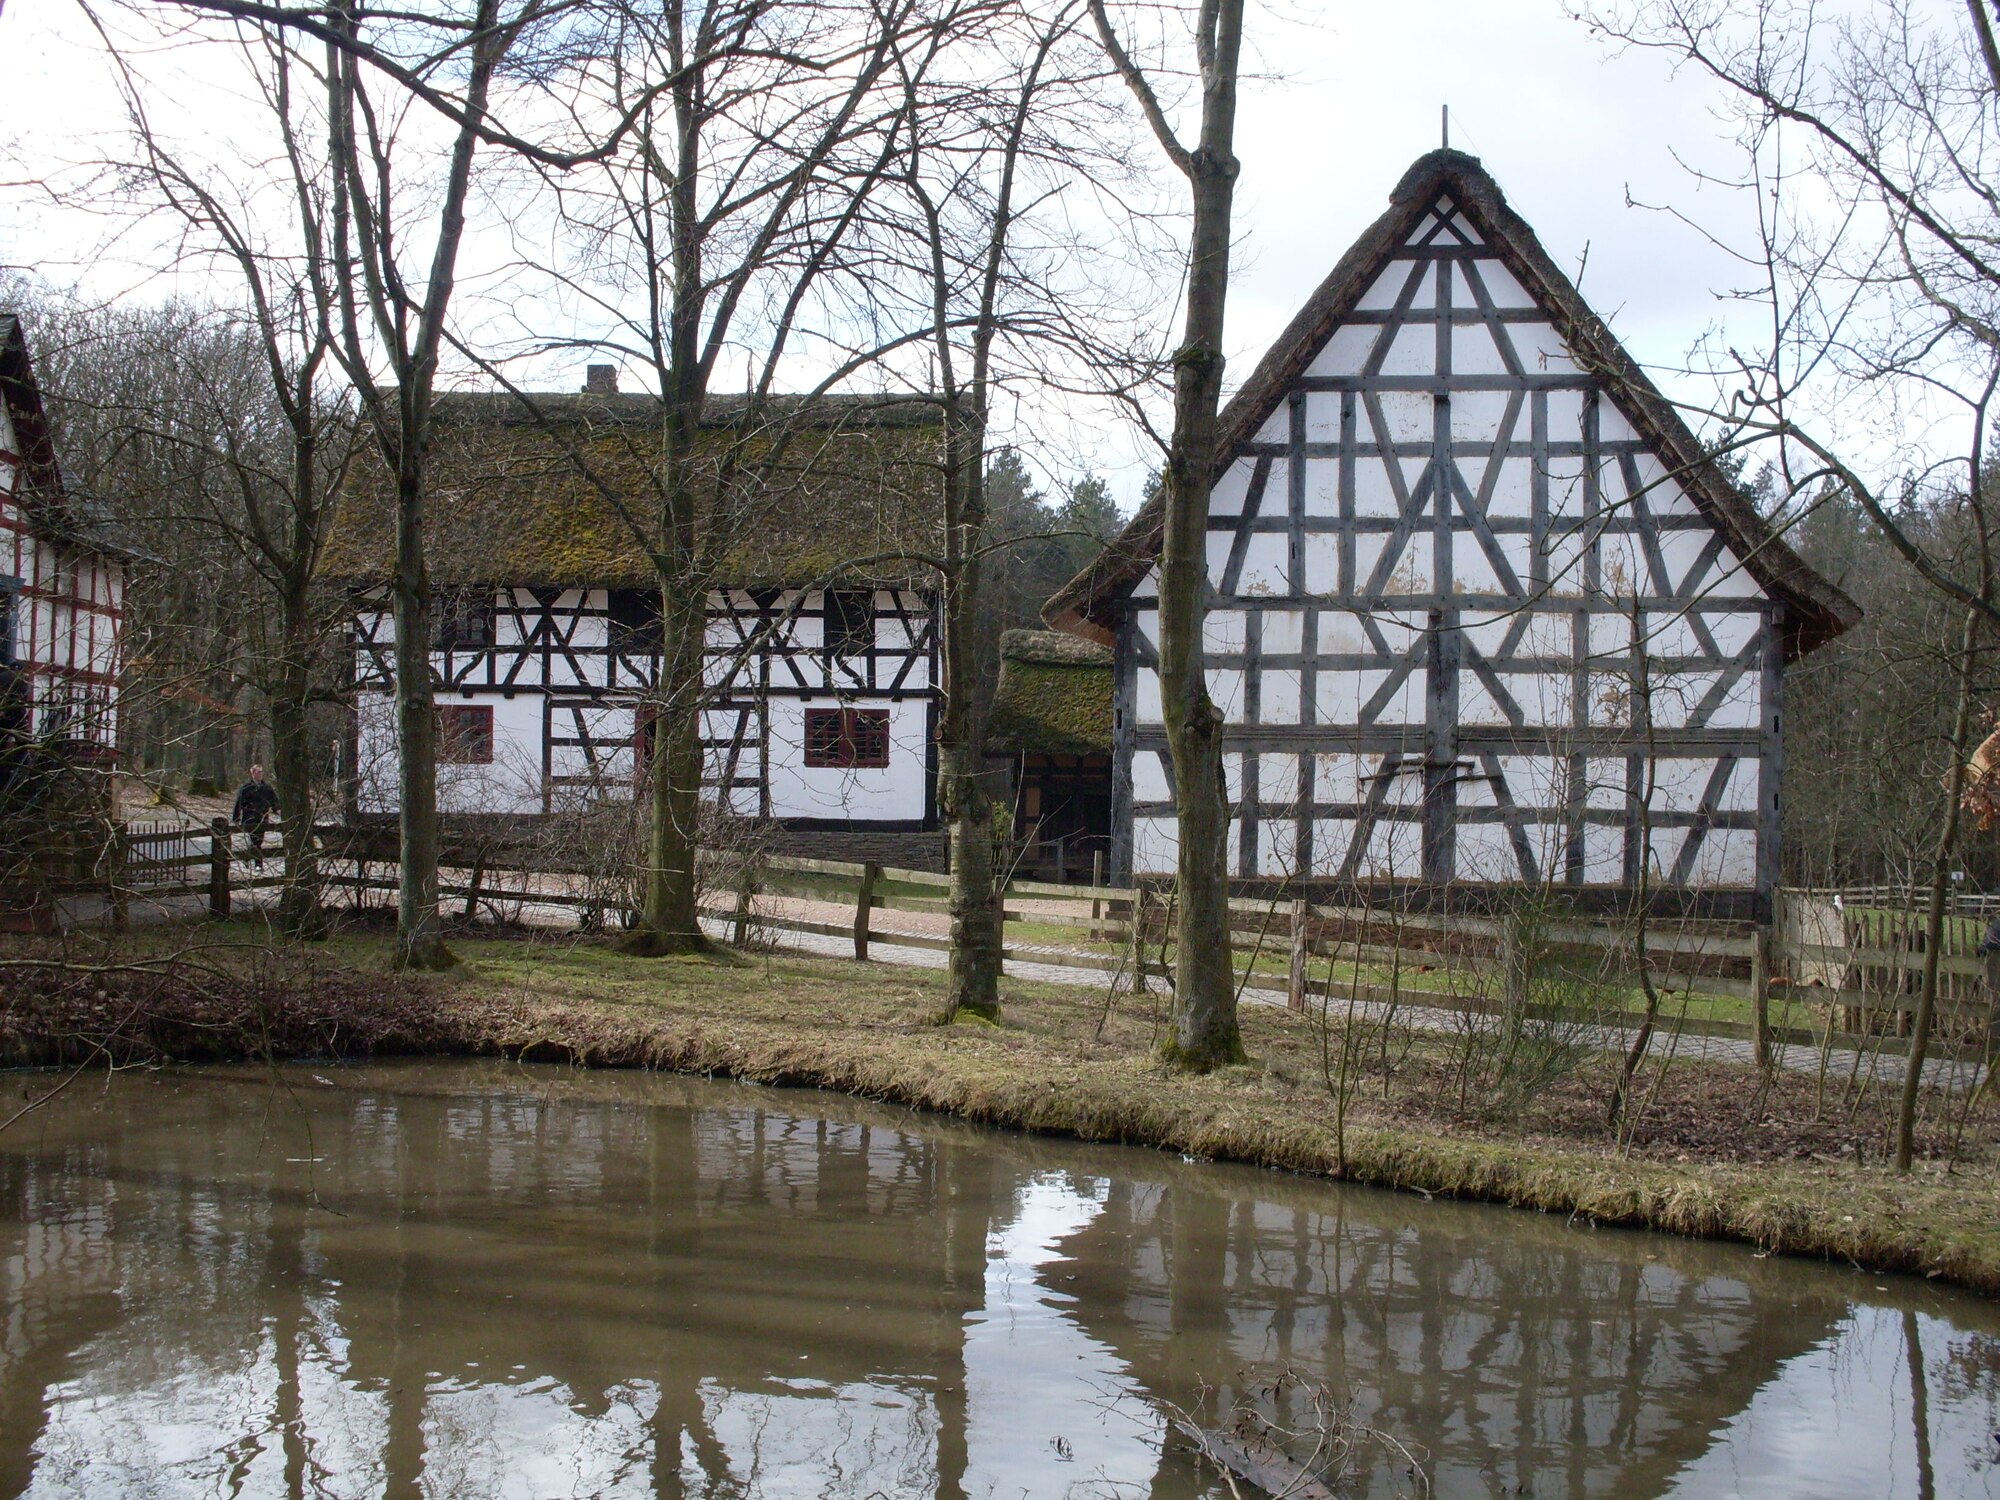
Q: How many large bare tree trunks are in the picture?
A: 5